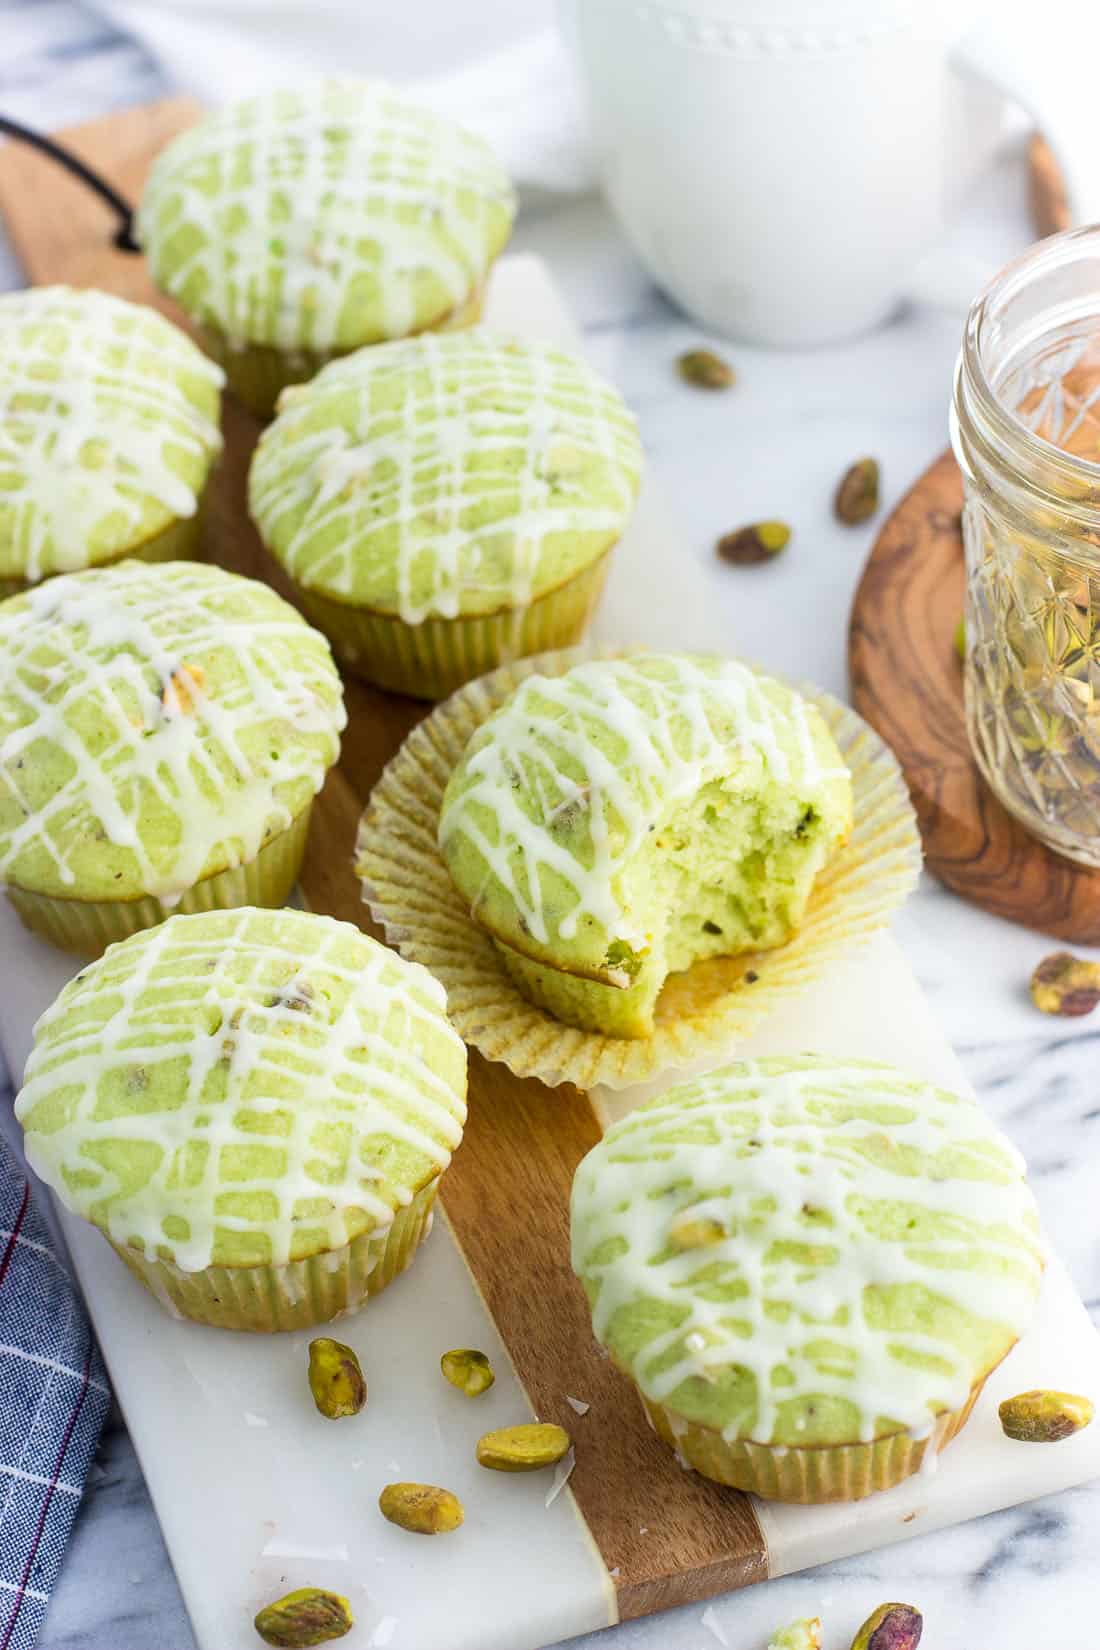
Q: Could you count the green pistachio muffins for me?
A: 7